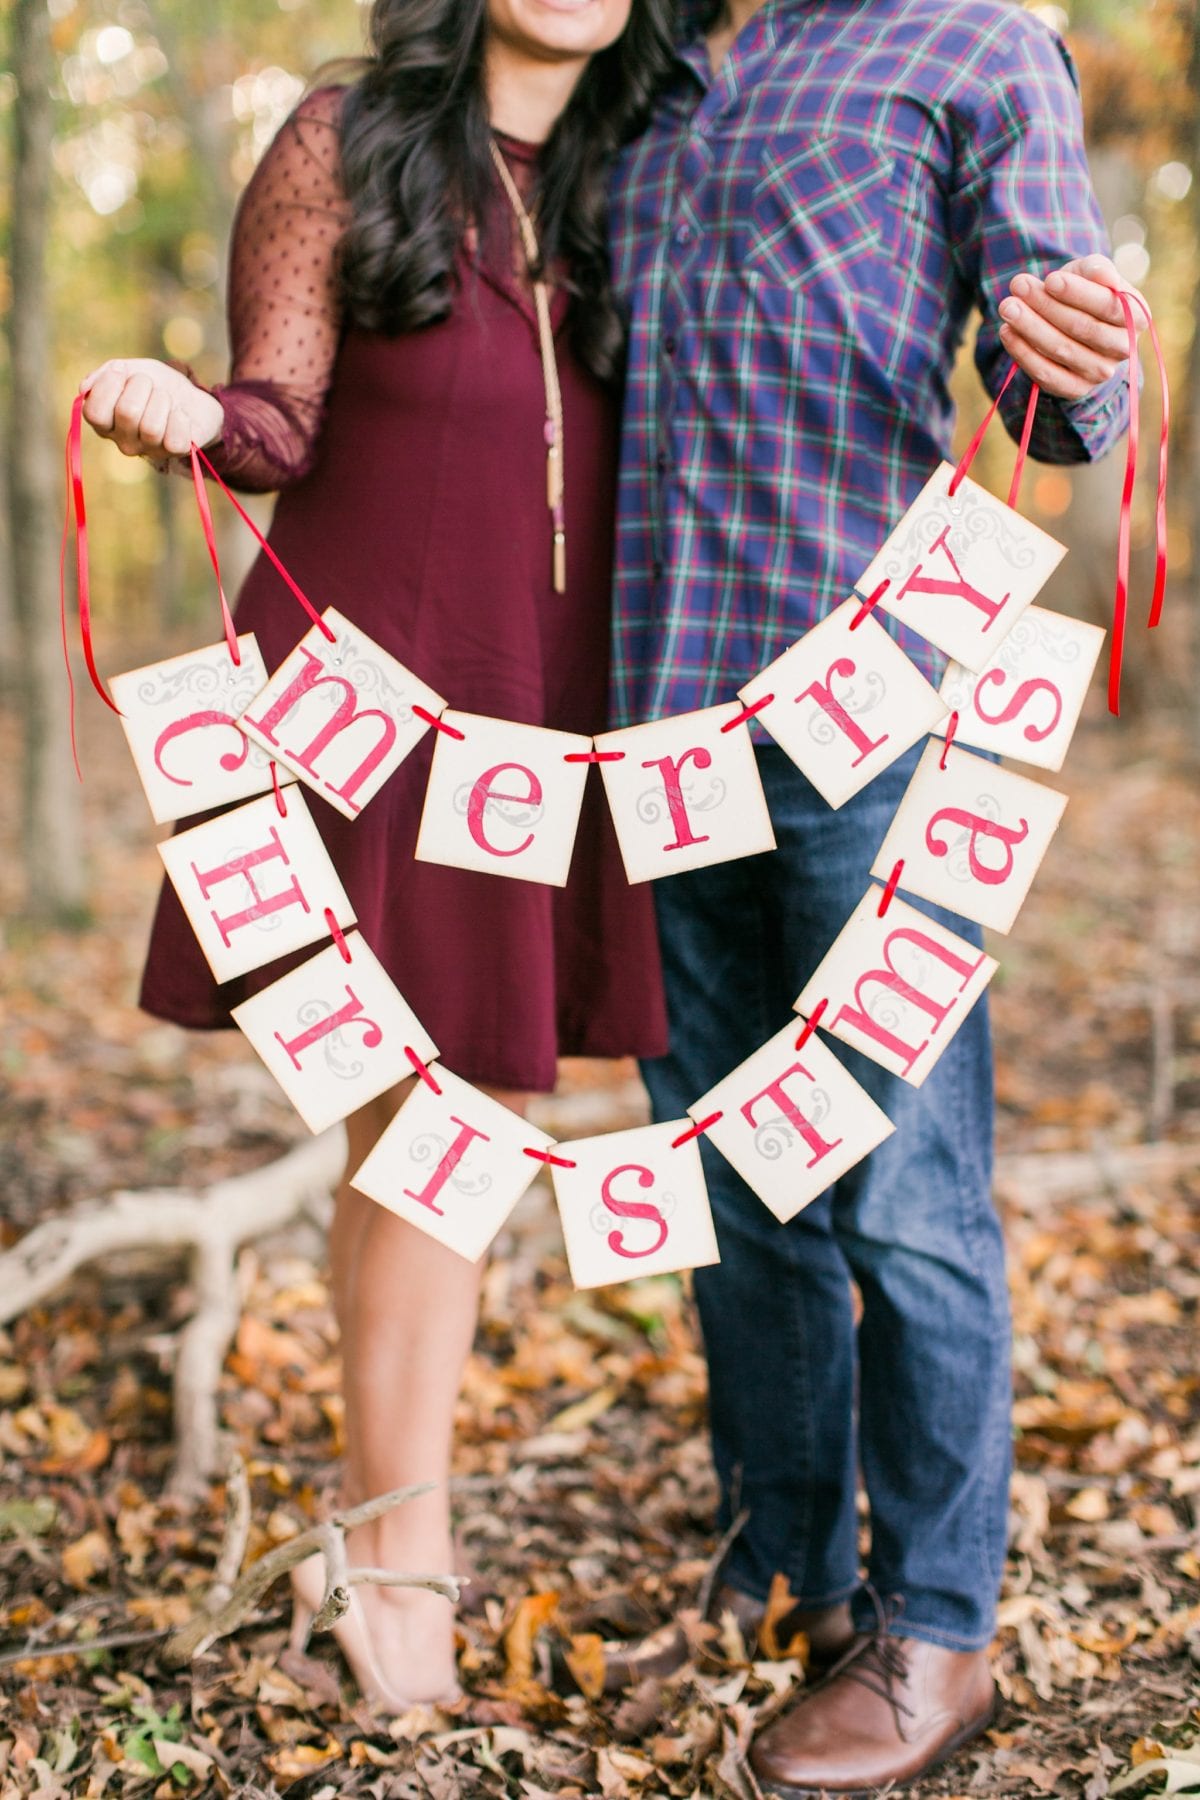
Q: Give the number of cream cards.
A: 14